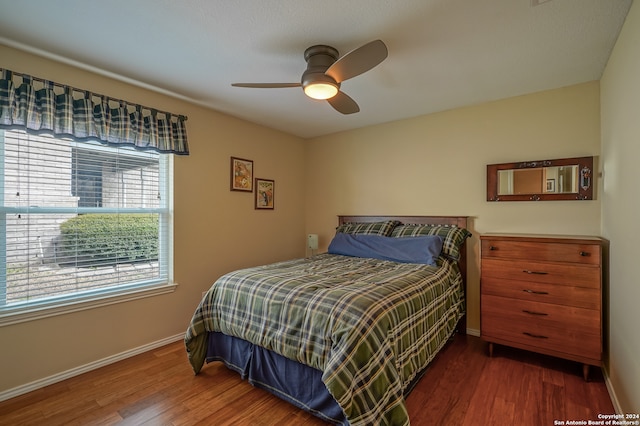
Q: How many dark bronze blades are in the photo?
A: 3